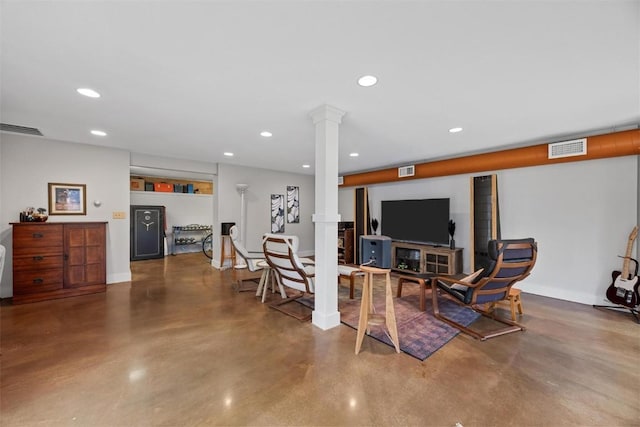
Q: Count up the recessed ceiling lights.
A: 8